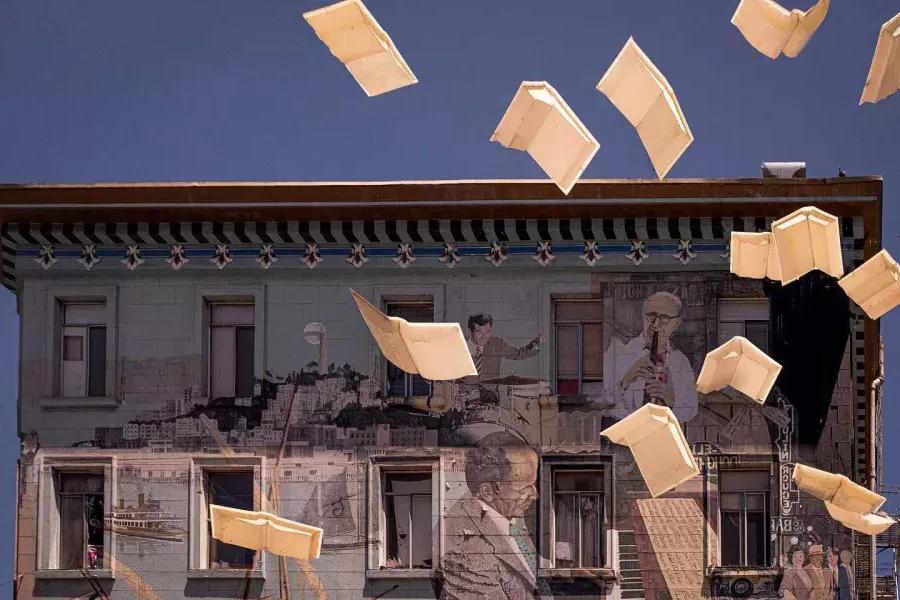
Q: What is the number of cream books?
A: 14